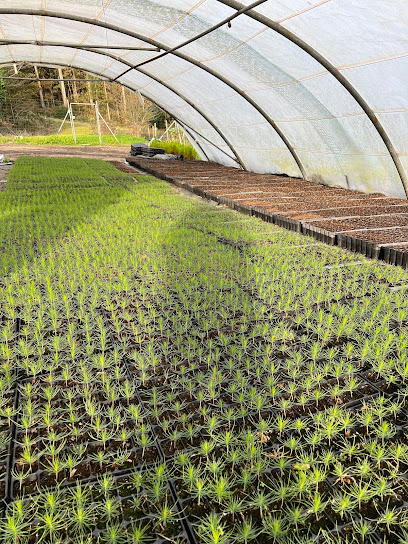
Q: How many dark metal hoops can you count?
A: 4